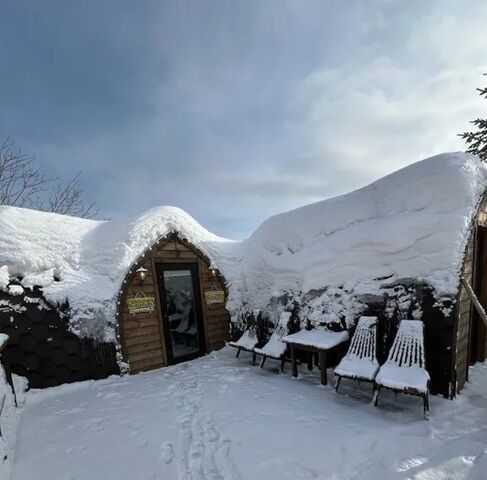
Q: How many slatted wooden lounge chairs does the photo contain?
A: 4